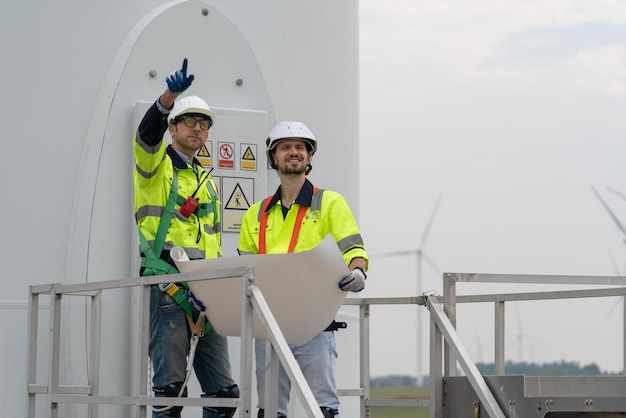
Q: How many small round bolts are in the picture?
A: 3